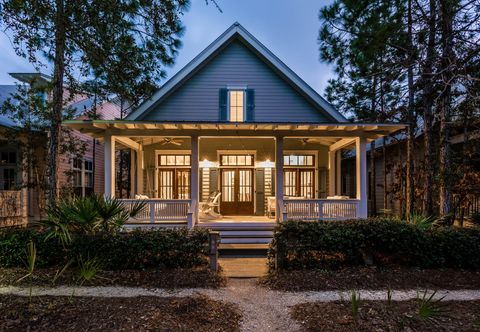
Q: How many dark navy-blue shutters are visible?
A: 2